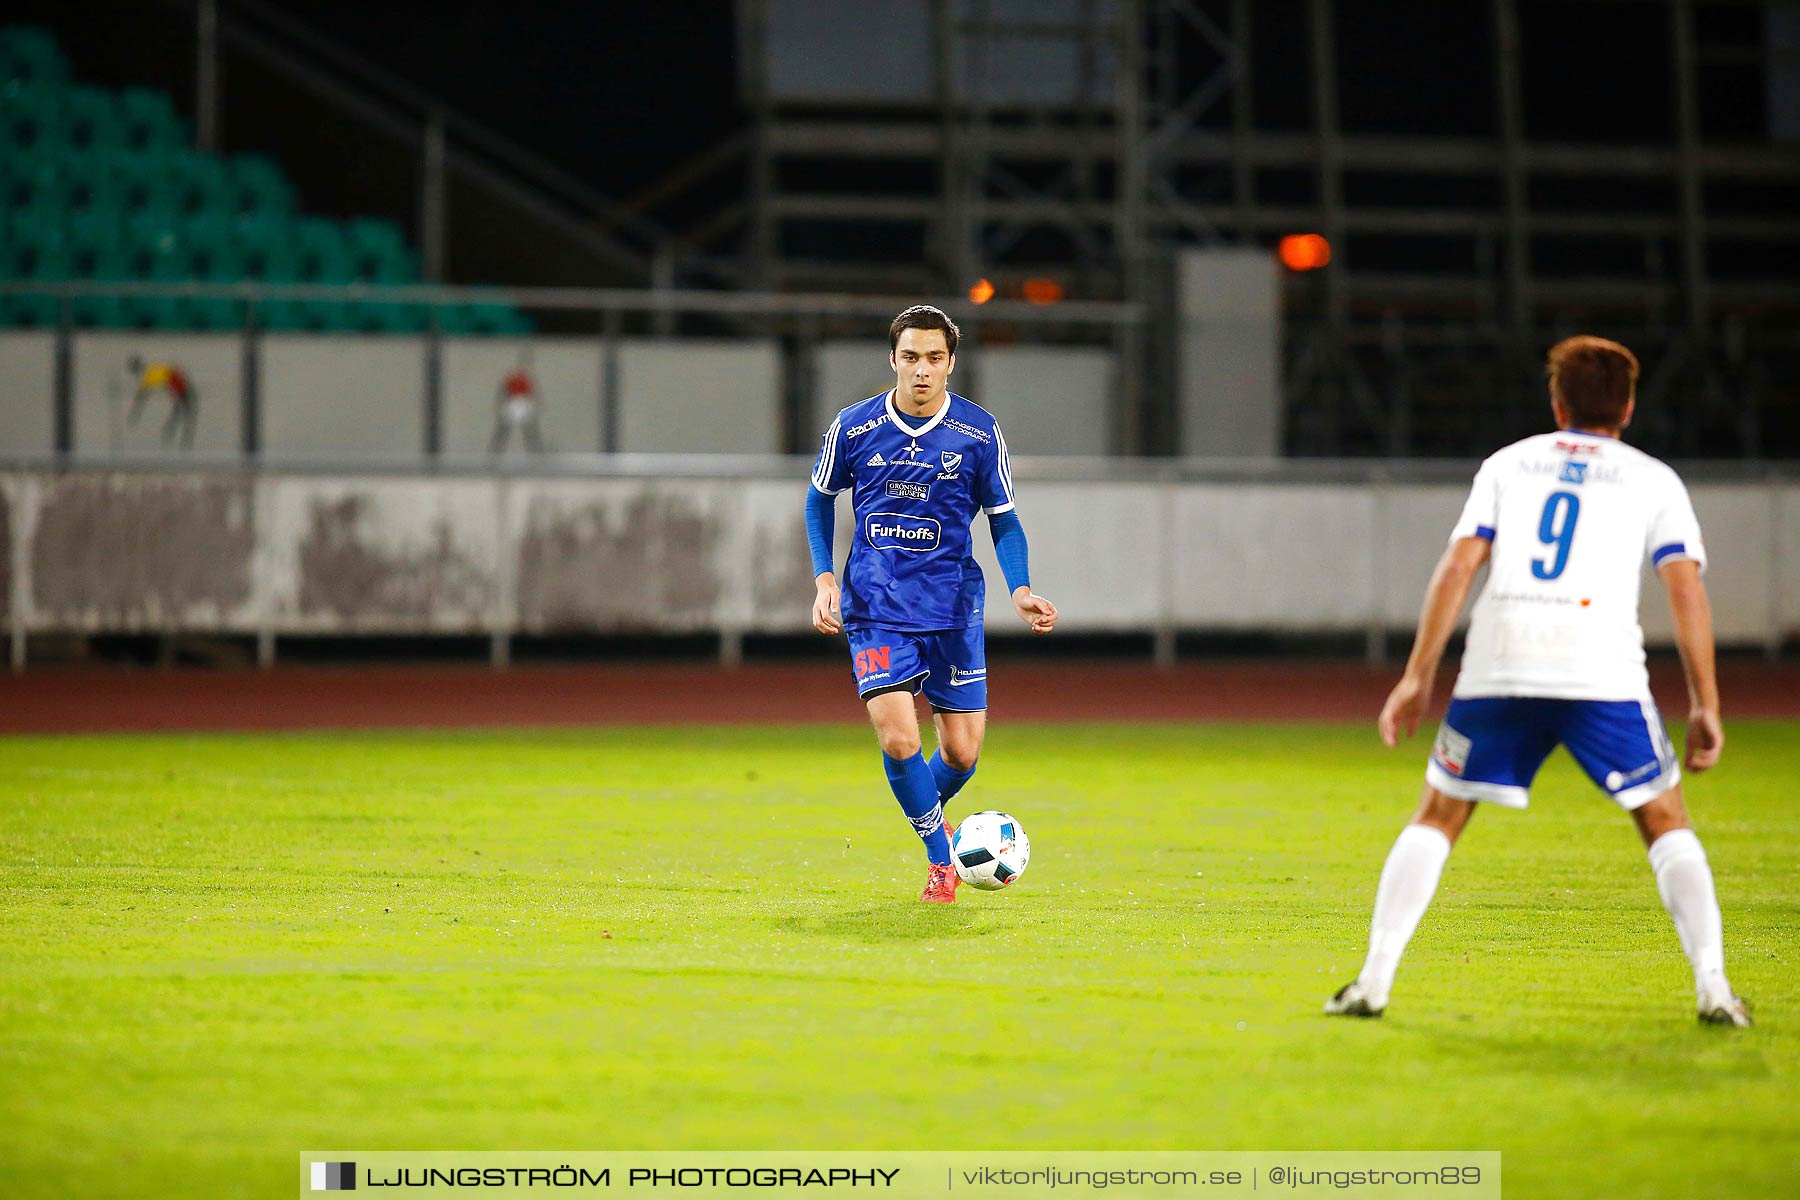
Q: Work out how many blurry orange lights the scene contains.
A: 3